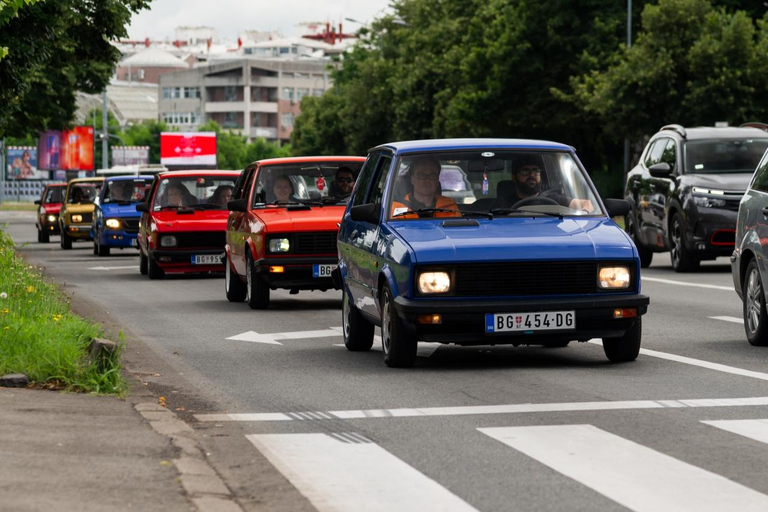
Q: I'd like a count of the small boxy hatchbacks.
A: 6